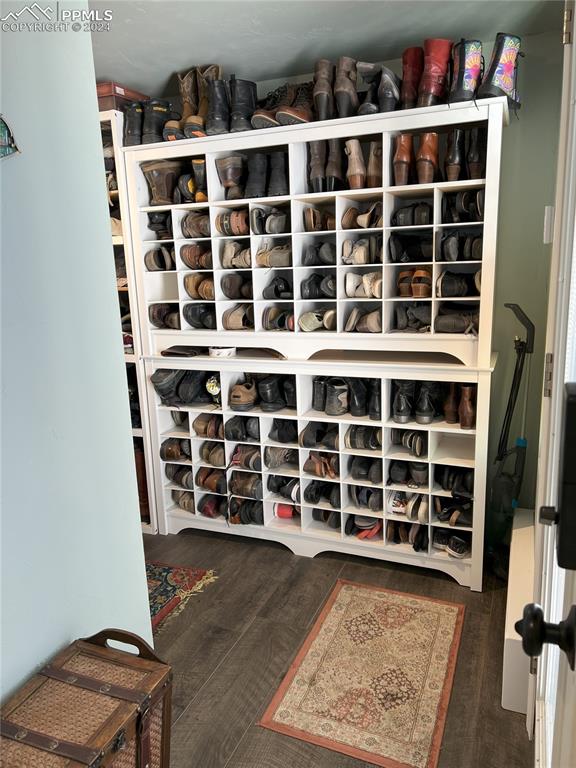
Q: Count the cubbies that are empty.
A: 2